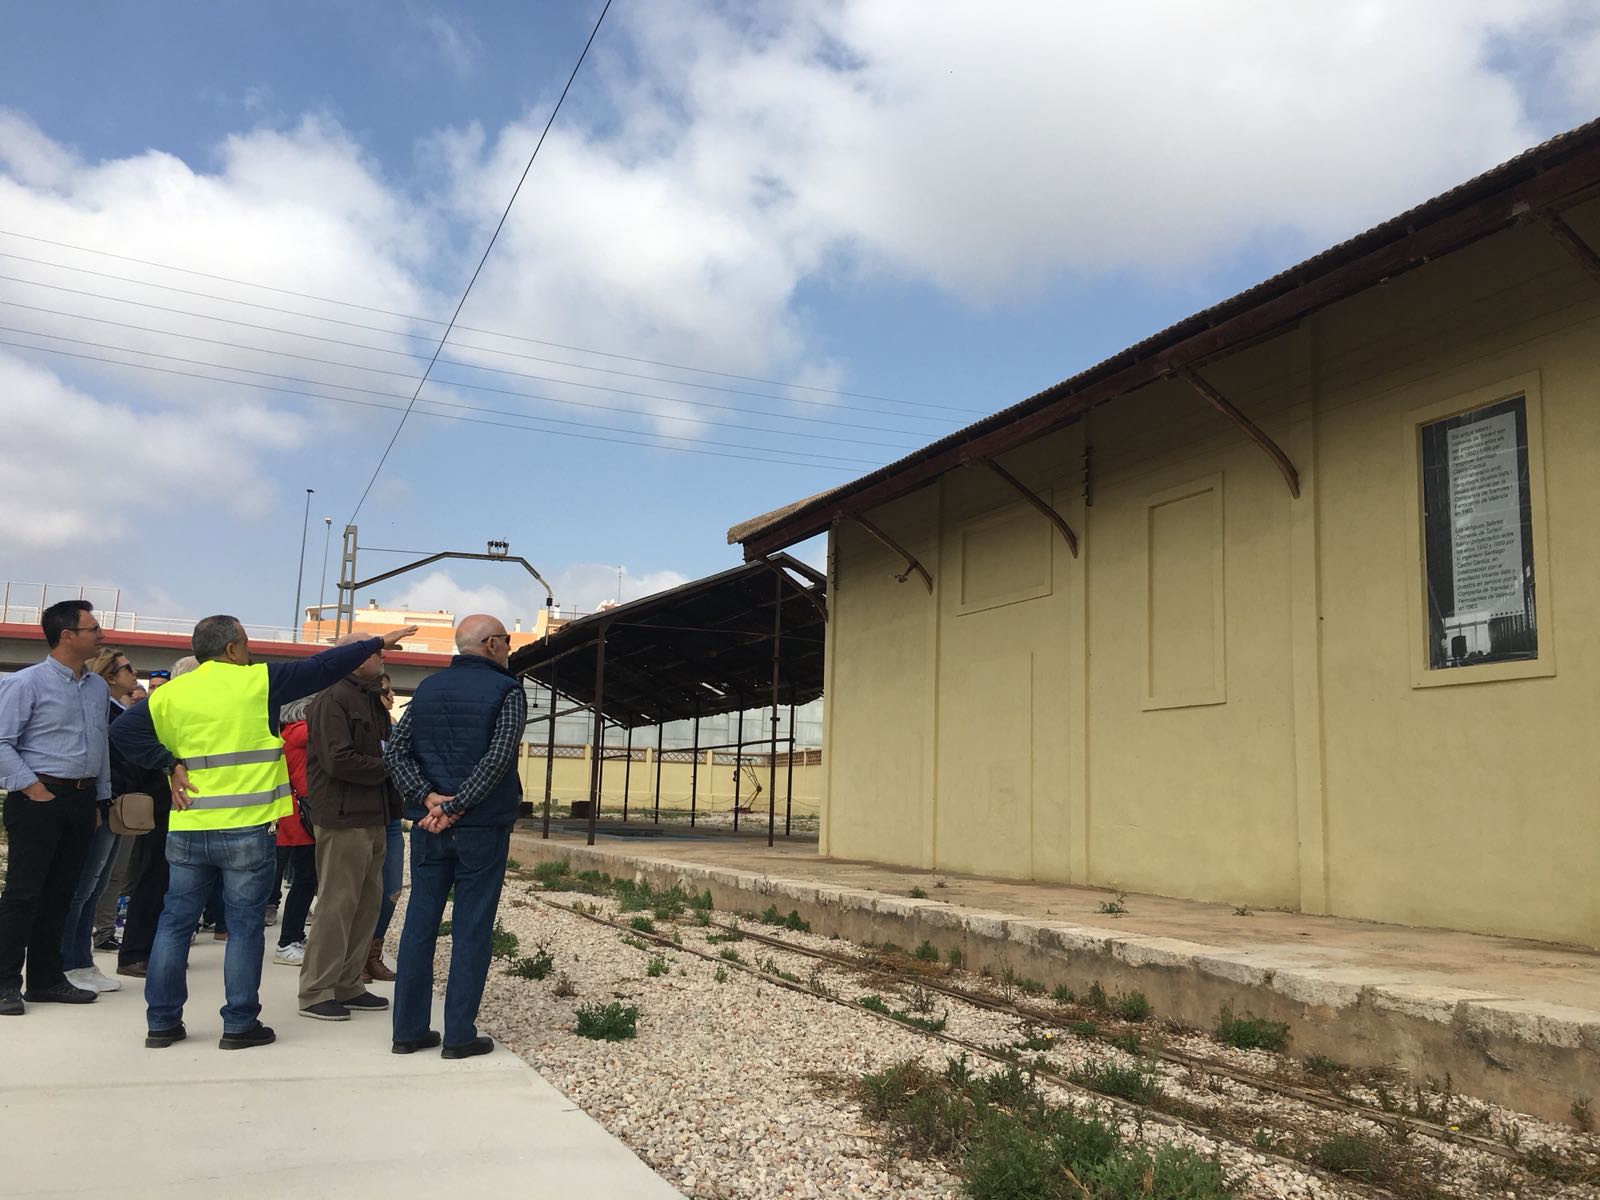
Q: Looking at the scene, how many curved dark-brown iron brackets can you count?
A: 5